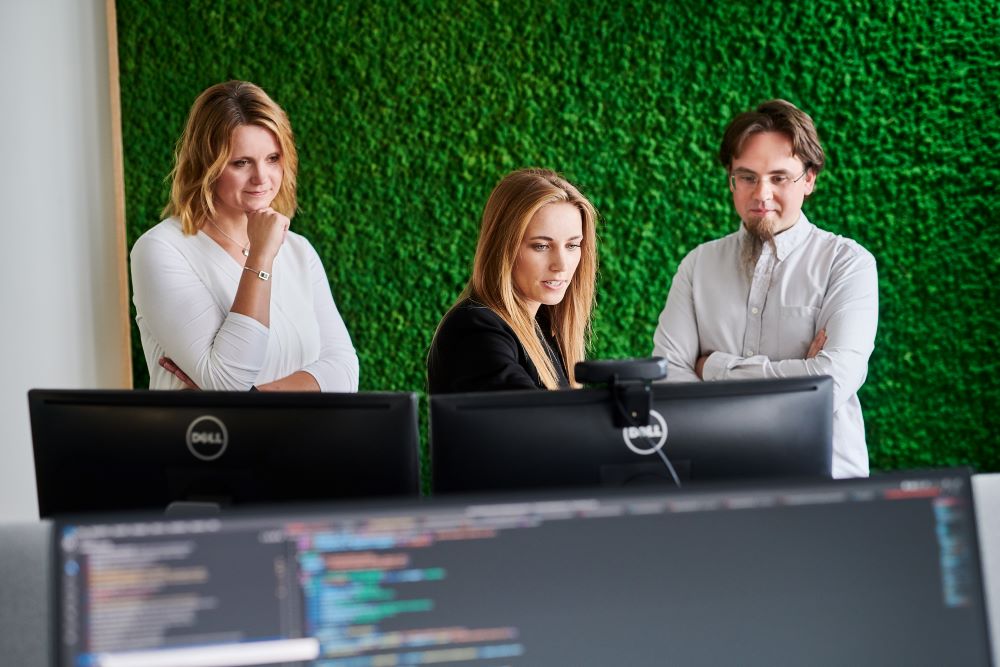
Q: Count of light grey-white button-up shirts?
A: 1